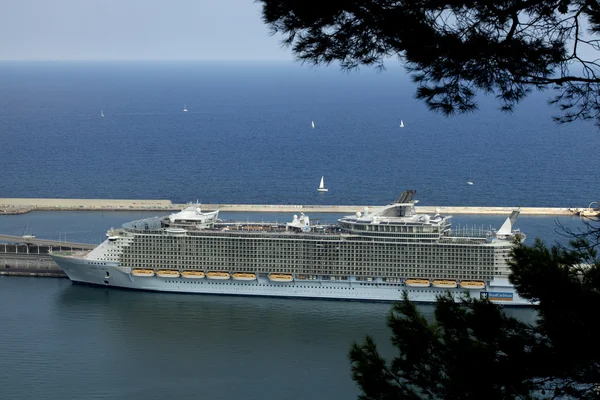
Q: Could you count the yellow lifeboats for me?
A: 9